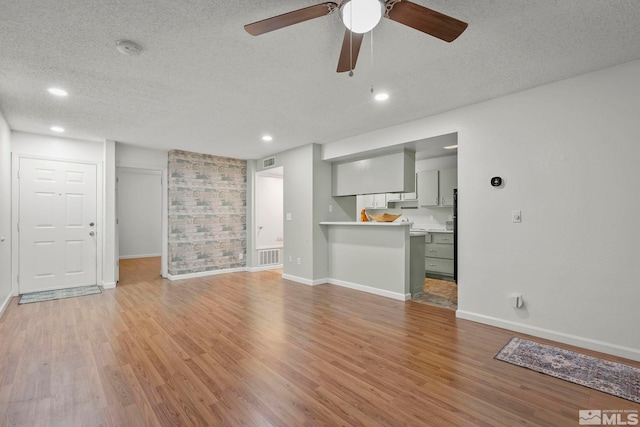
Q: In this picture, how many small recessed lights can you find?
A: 4